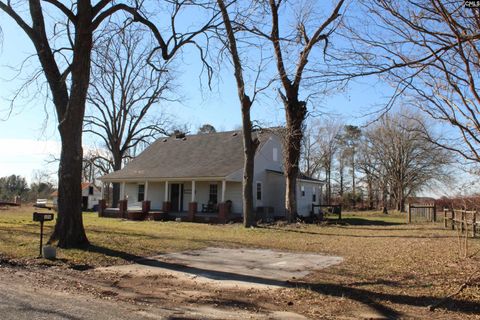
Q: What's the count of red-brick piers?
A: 6